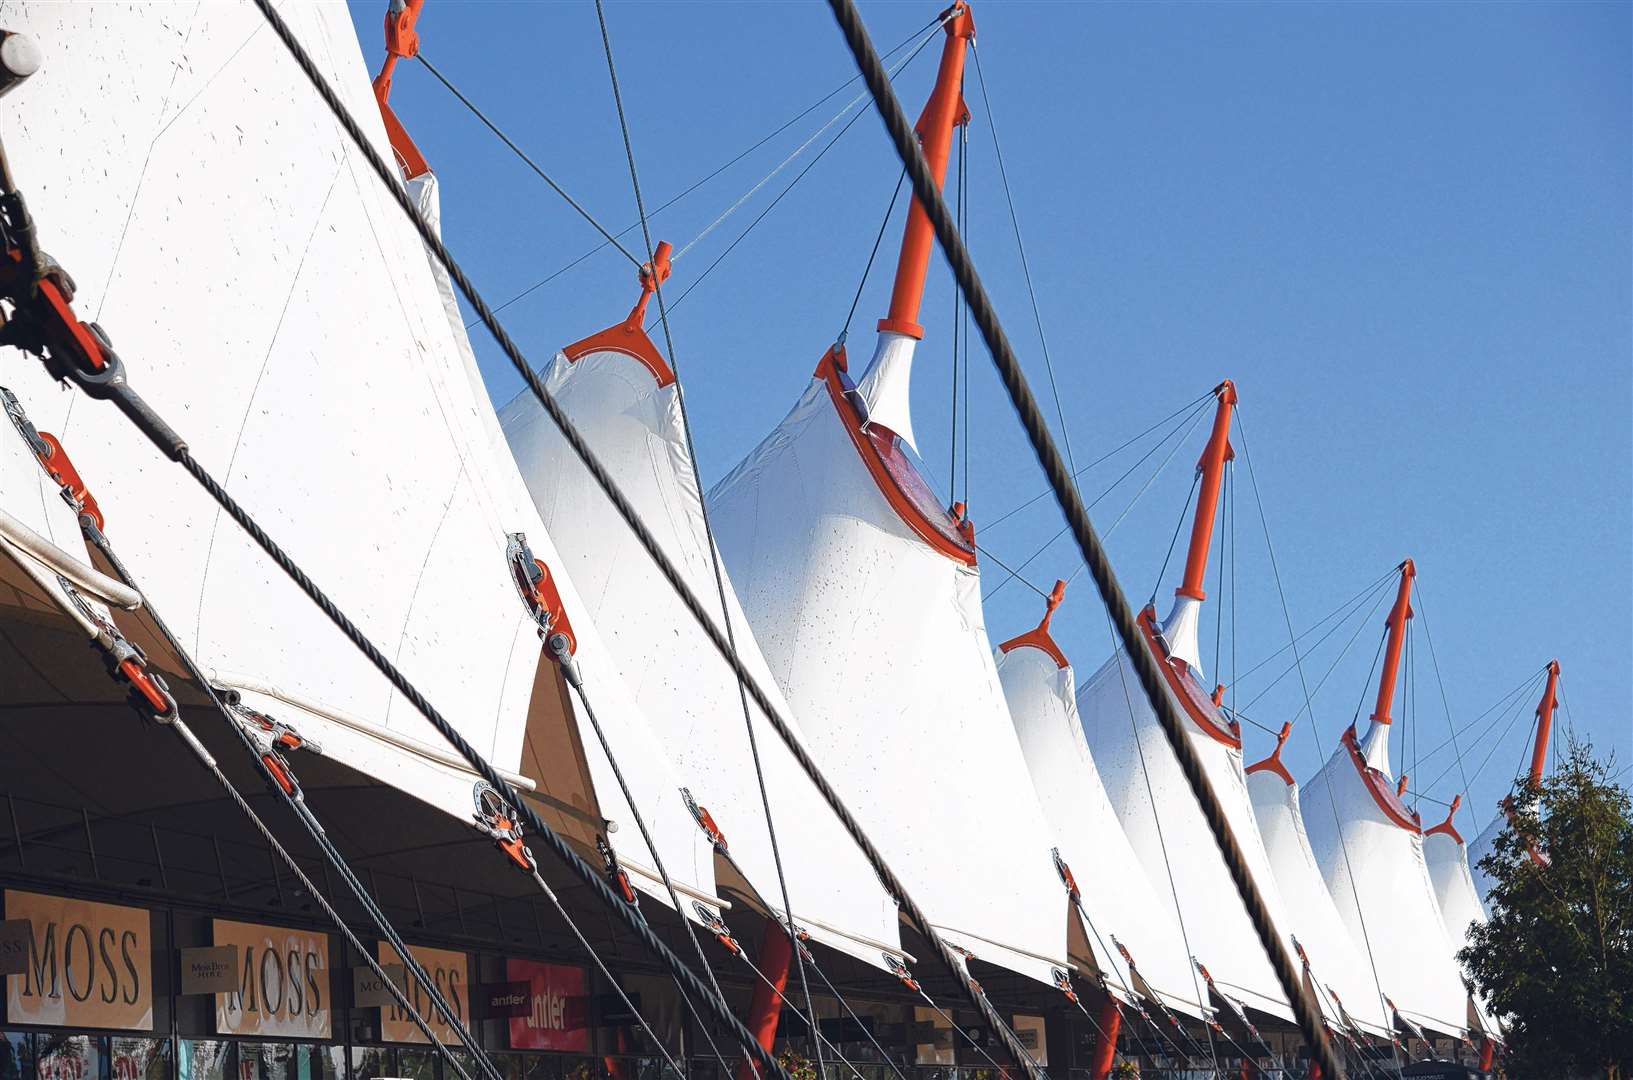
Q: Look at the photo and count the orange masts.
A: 4